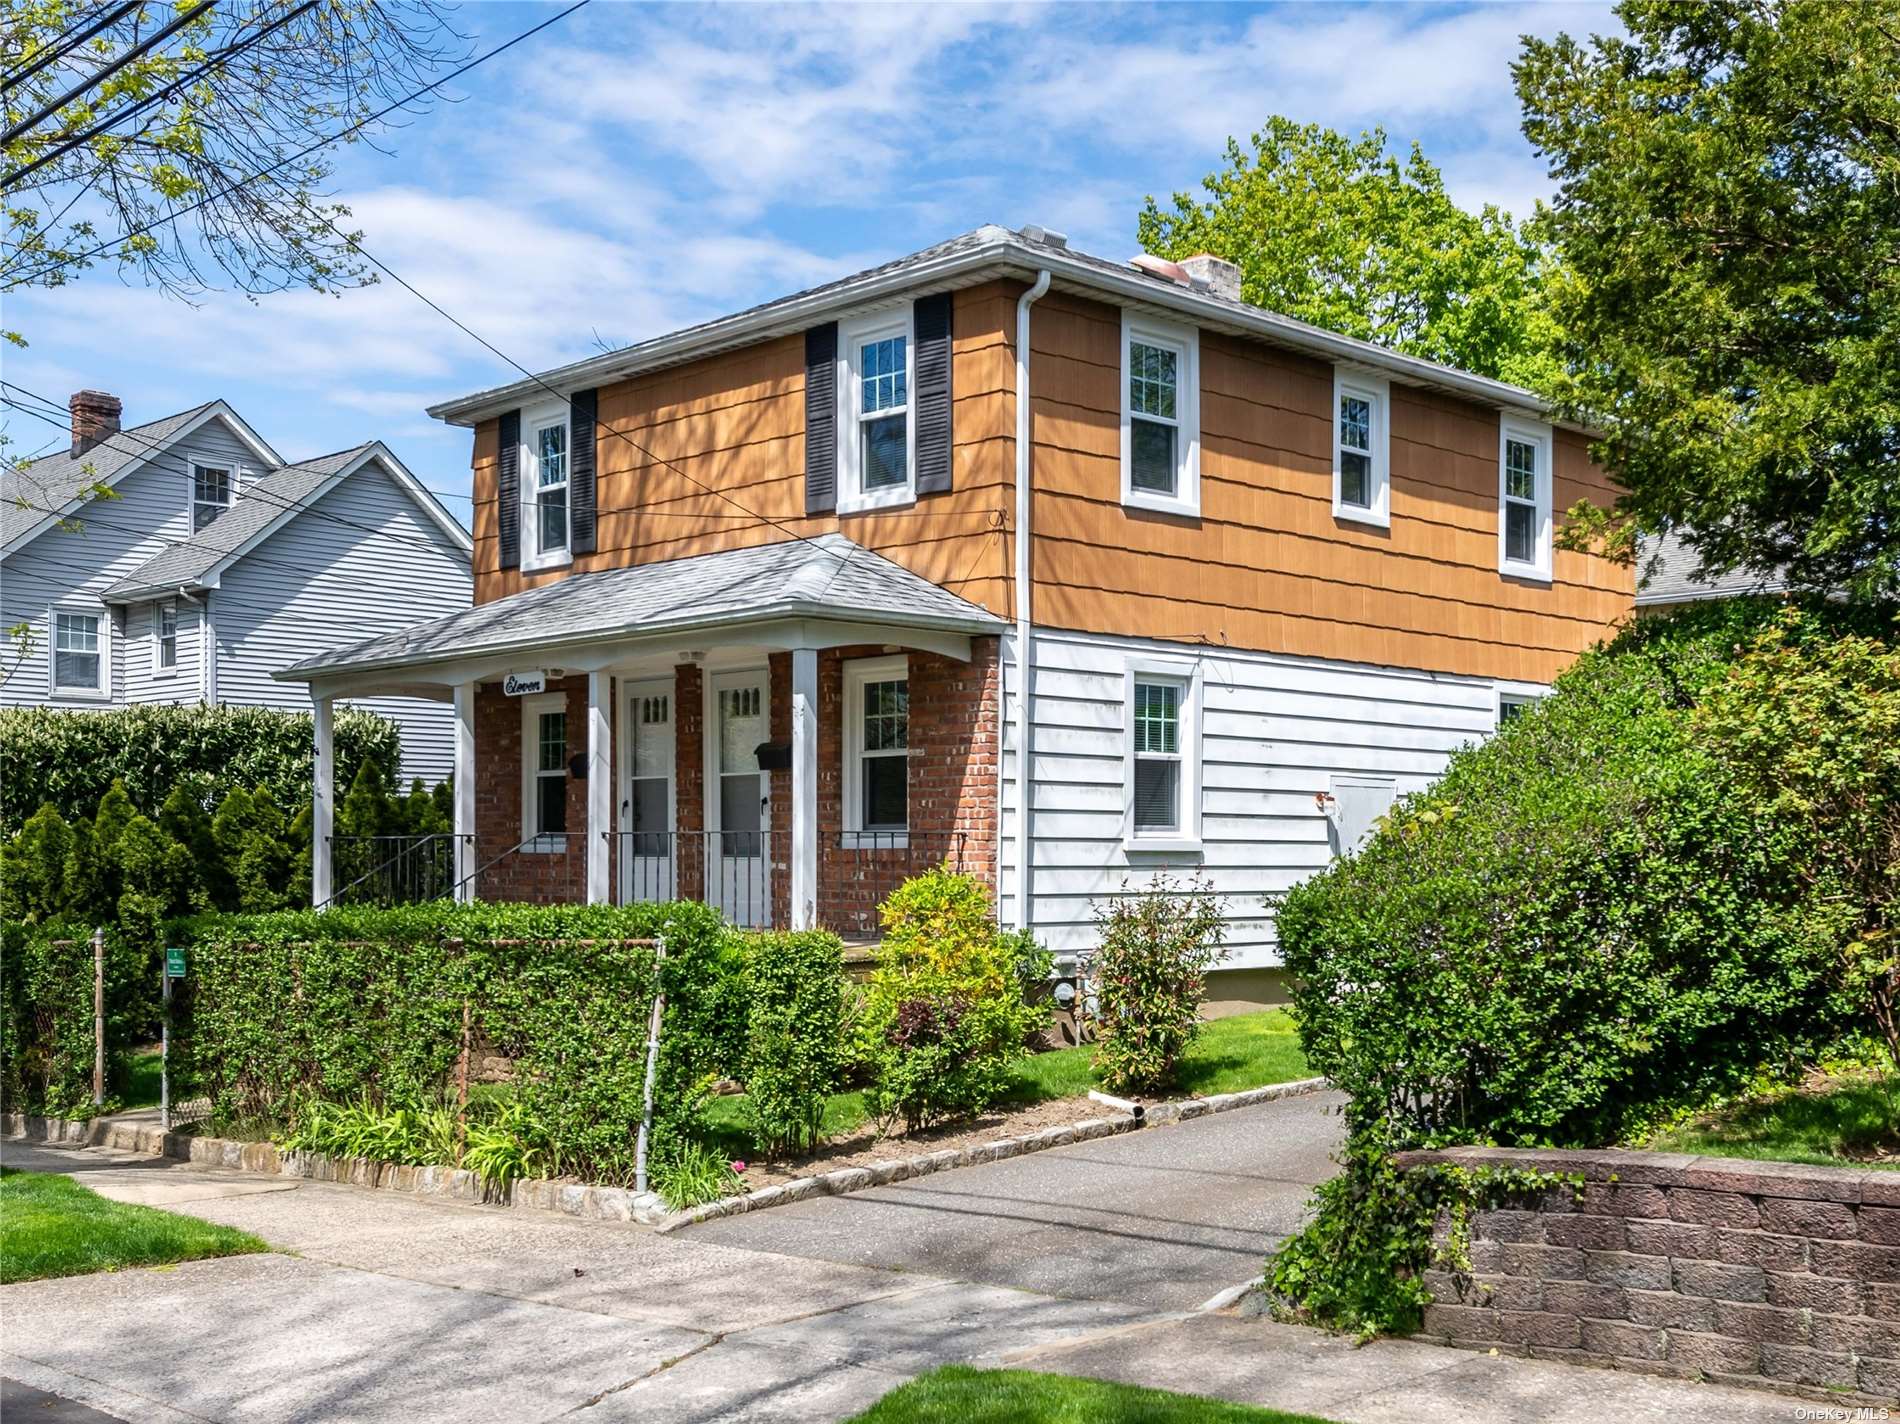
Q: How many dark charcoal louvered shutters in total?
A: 4